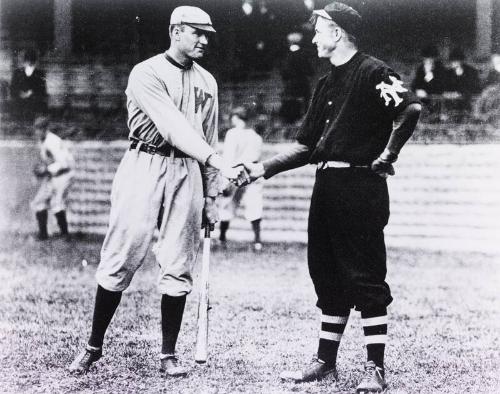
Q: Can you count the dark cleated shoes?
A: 4